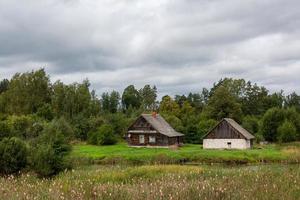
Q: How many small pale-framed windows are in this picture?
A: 2